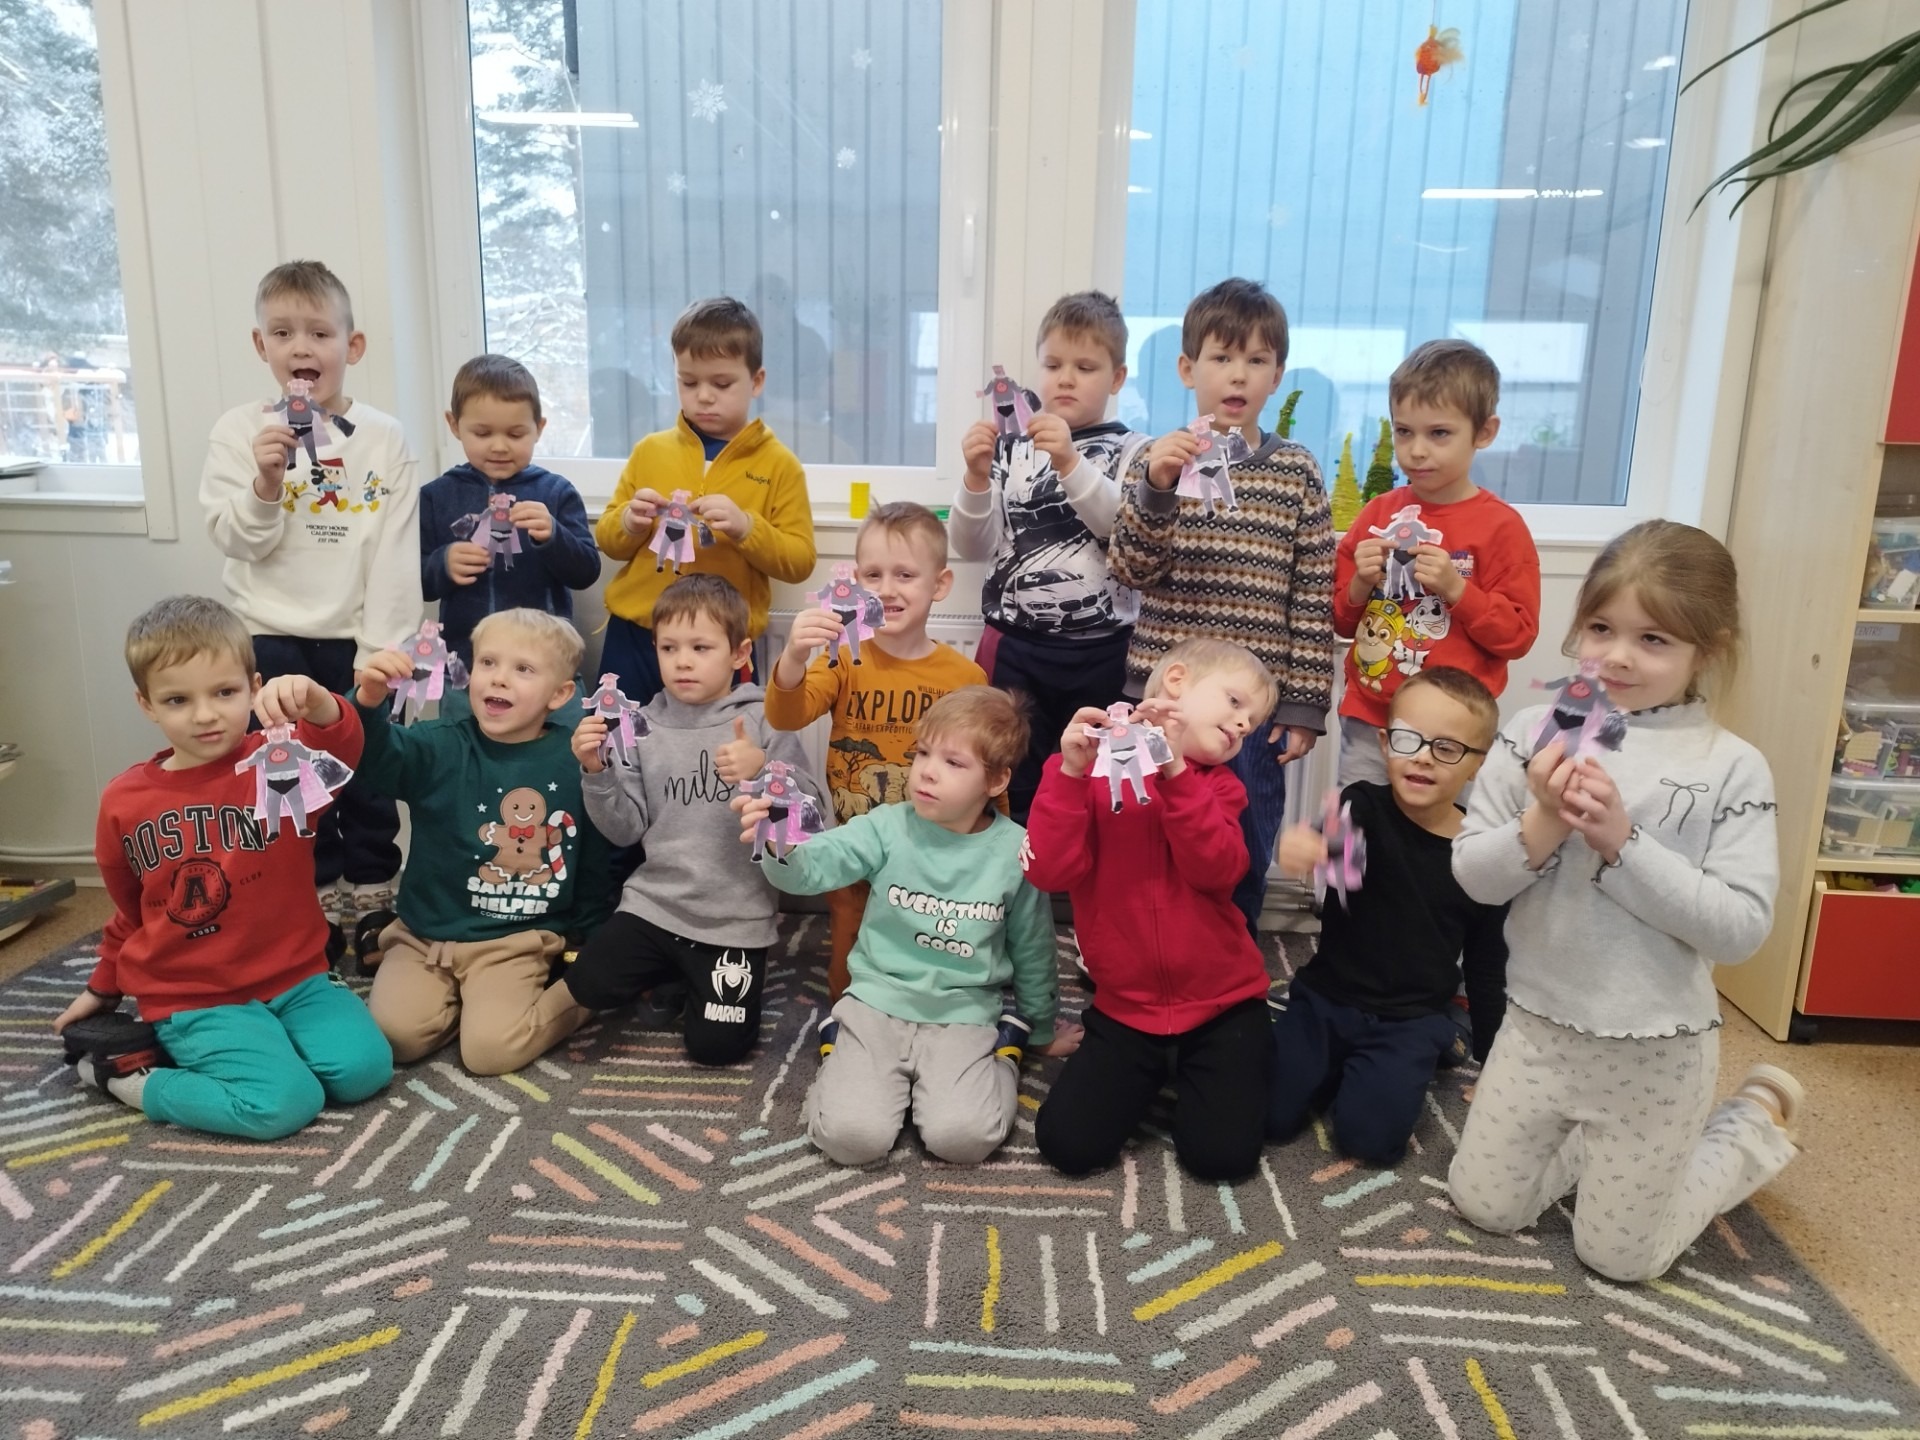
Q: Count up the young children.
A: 14